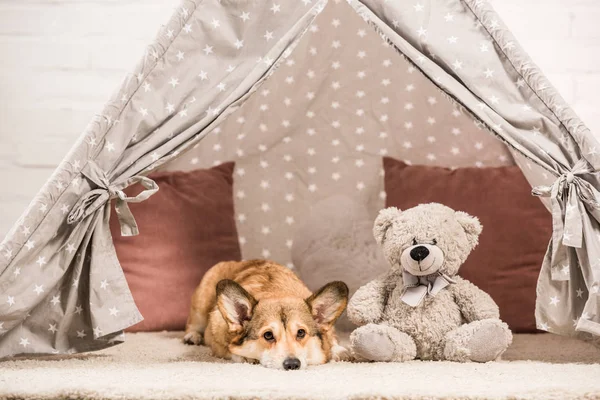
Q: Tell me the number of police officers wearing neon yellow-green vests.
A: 0